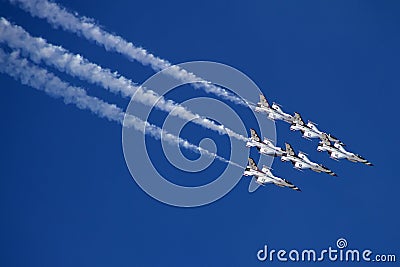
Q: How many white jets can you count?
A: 6